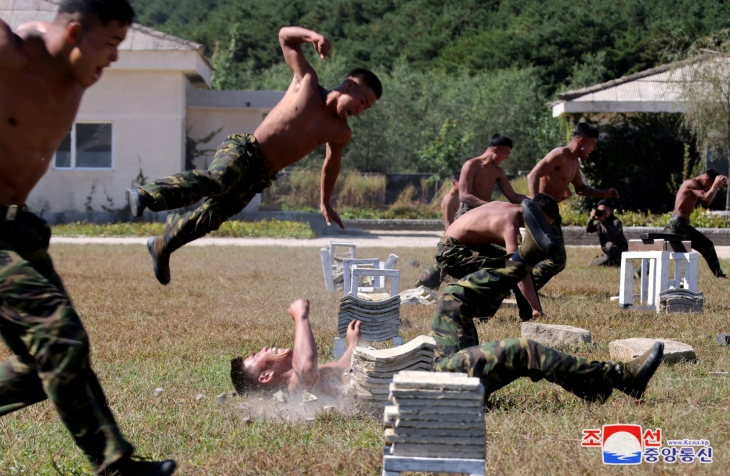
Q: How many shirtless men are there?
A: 8